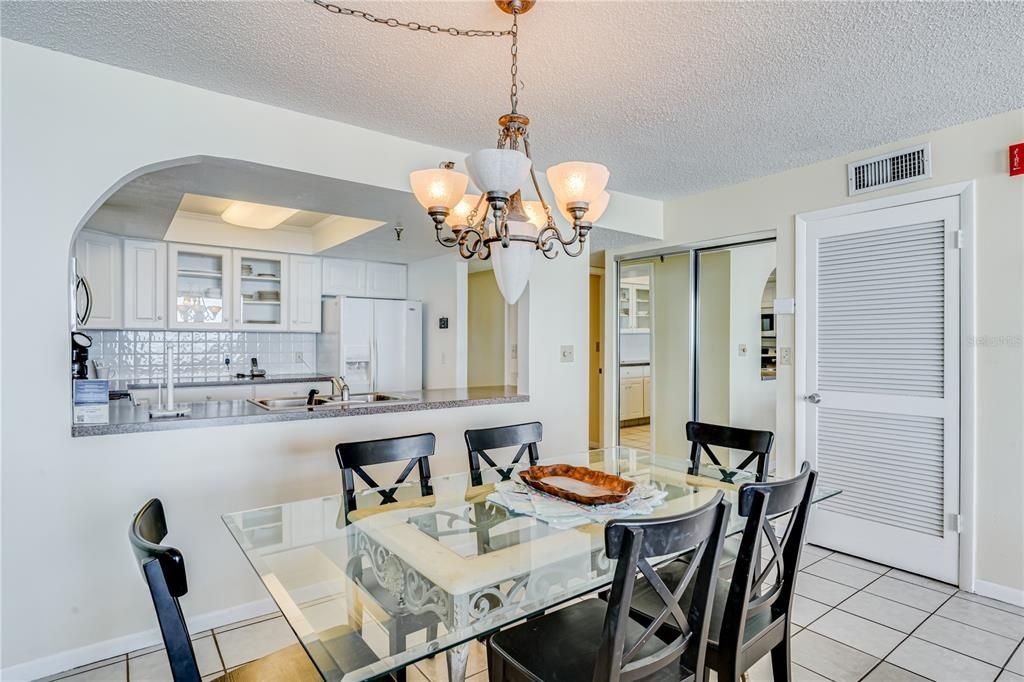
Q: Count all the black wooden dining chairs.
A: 6